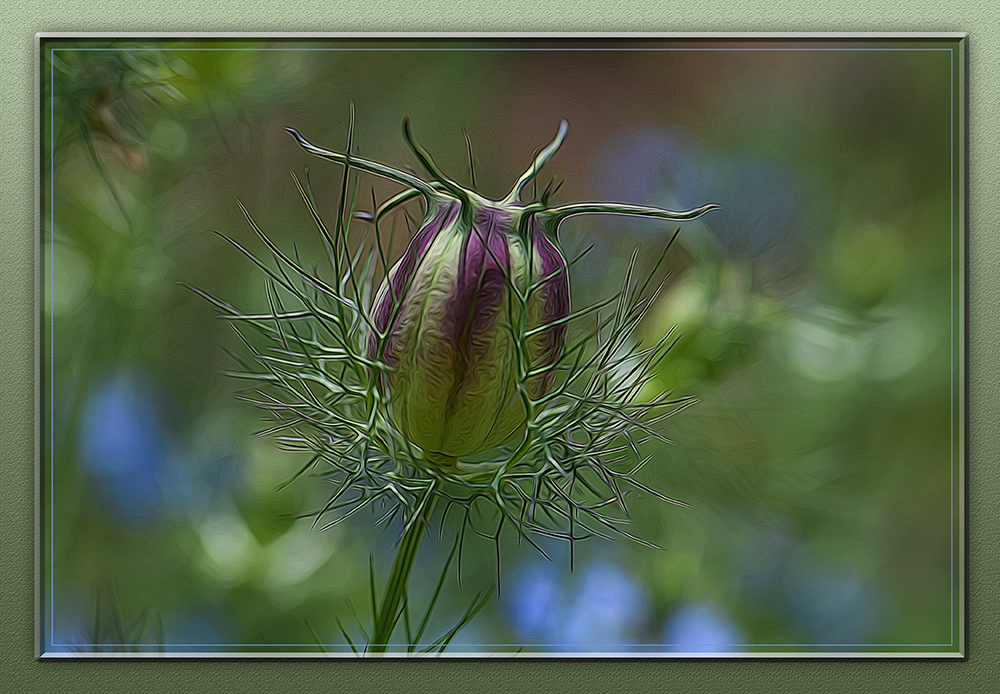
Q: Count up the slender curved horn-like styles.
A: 5